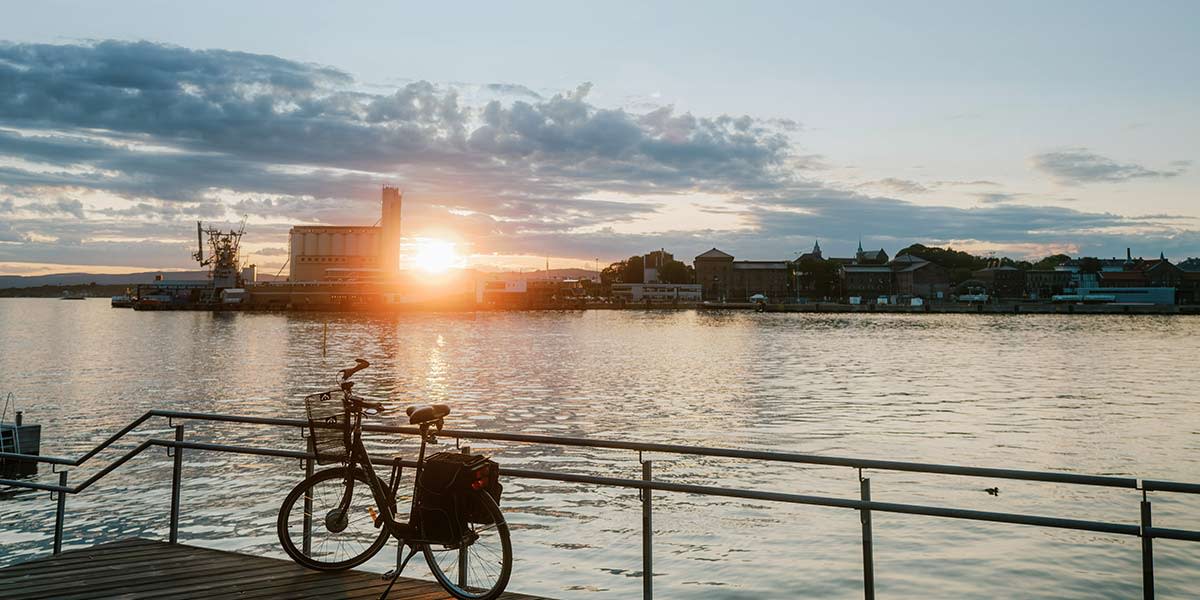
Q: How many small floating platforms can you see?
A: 1